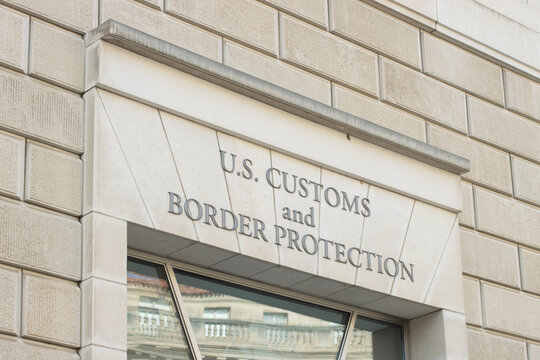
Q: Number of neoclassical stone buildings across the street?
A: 1